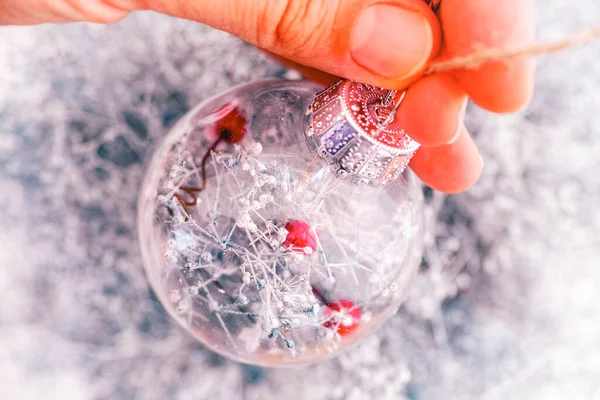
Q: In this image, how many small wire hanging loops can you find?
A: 1